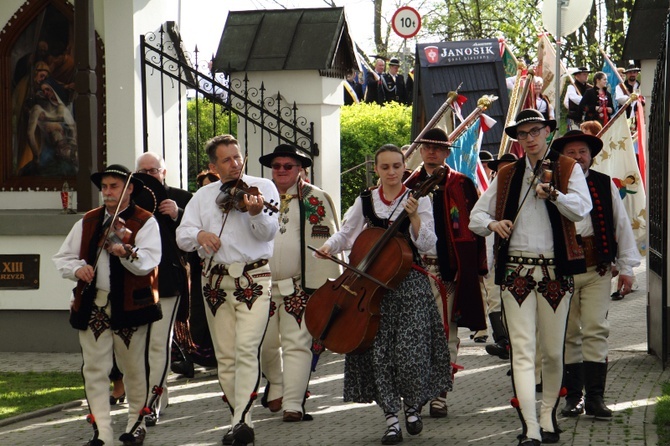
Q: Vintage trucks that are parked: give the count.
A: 0